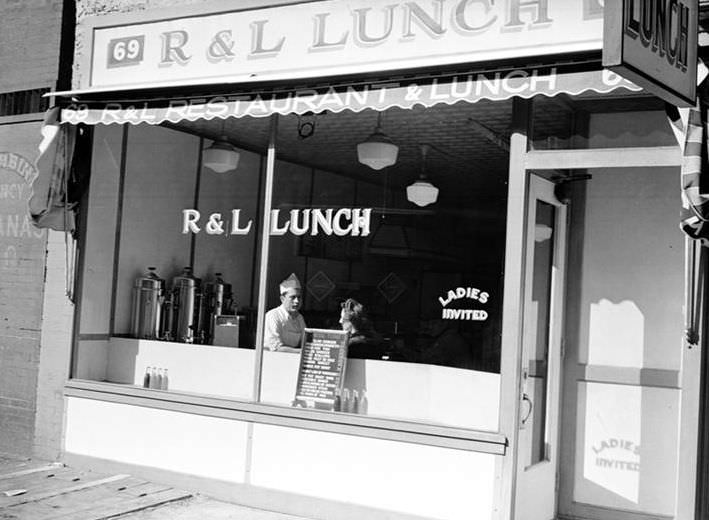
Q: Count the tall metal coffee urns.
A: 3